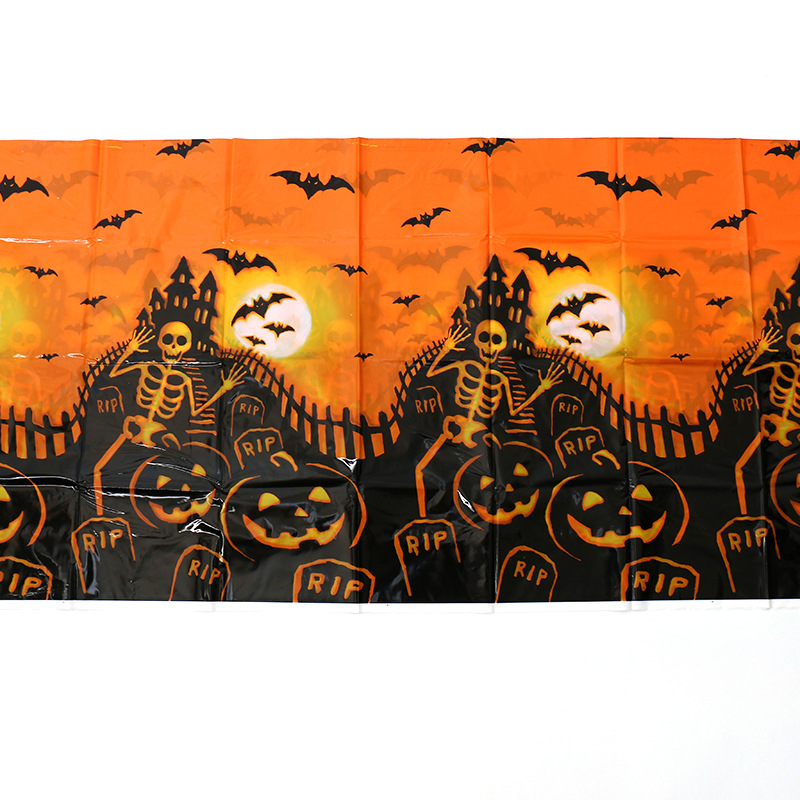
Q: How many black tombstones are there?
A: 15